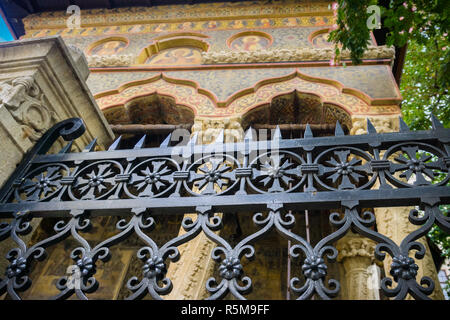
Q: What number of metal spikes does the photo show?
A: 14